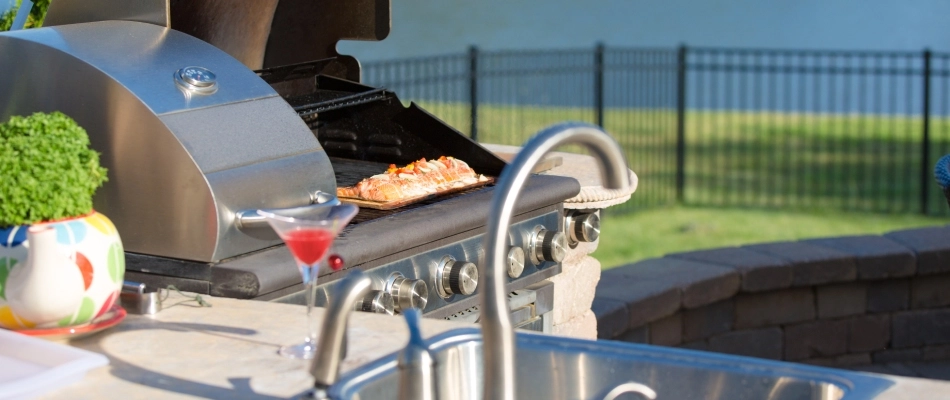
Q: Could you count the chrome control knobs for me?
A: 6